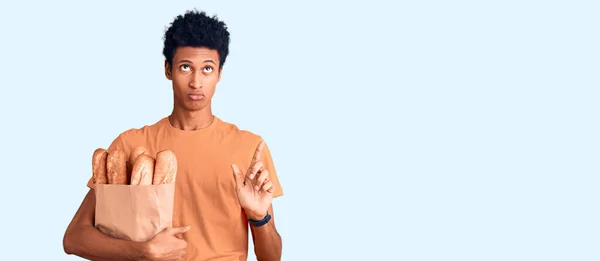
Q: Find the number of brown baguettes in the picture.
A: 5